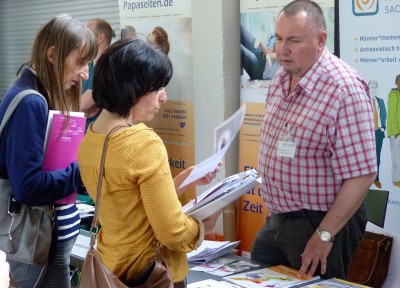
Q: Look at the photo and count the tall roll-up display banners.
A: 3